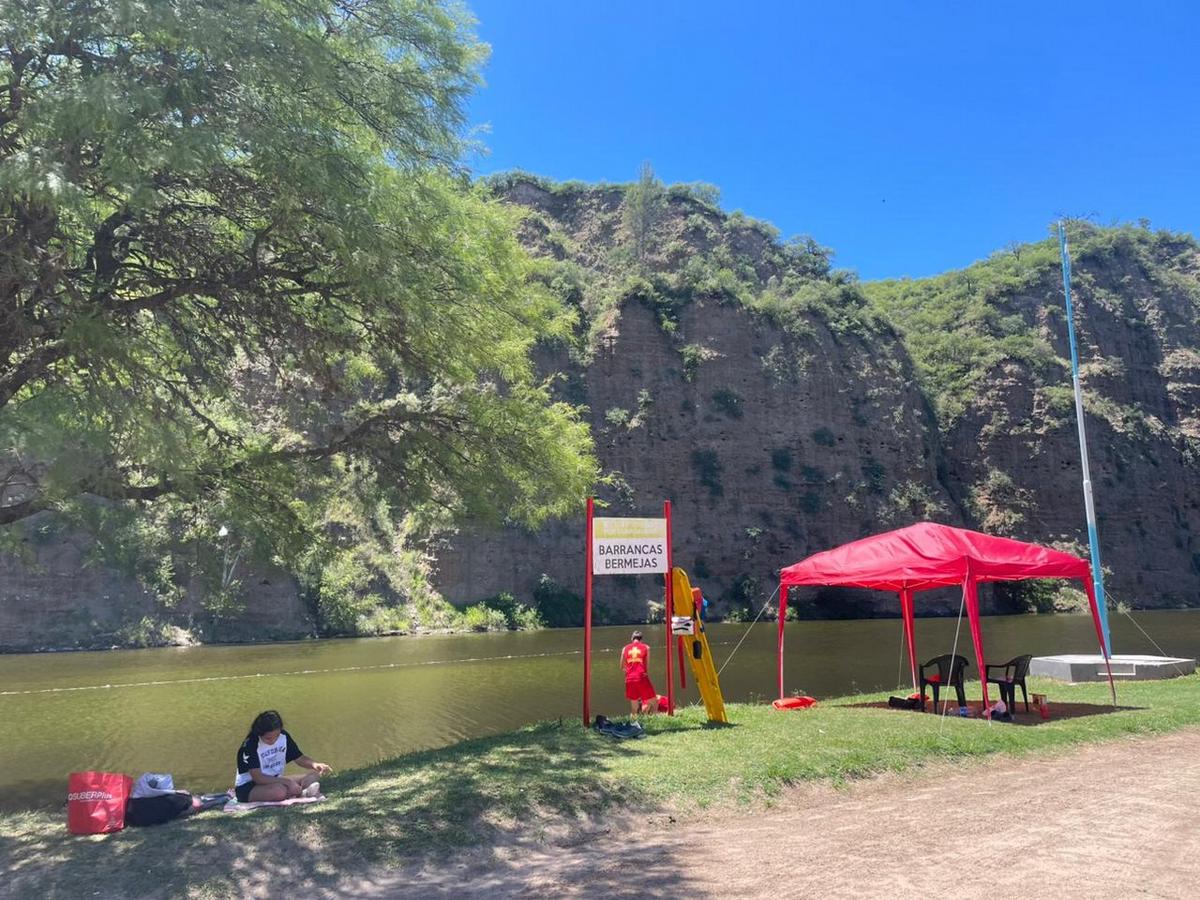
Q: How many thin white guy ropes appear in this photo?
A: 4